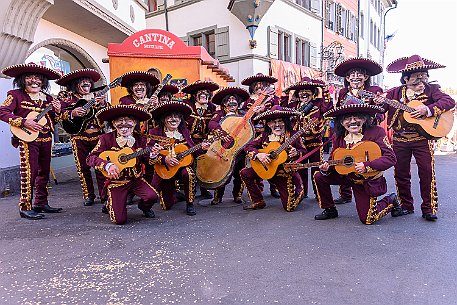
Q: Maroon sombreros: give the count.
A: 14